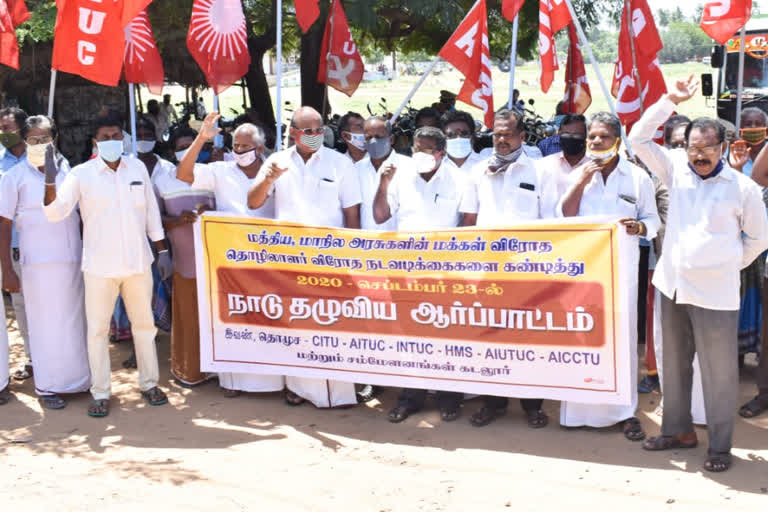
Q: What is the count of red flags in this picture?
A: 12